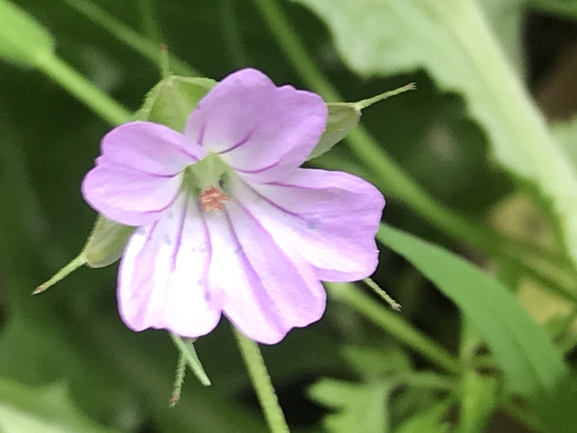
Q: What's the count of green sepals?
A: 5